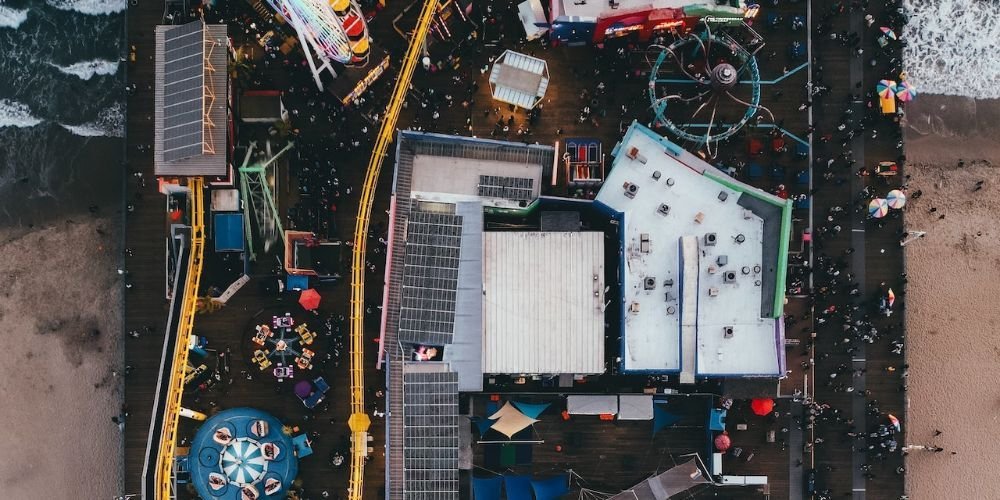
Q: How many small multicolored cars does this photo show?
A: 6